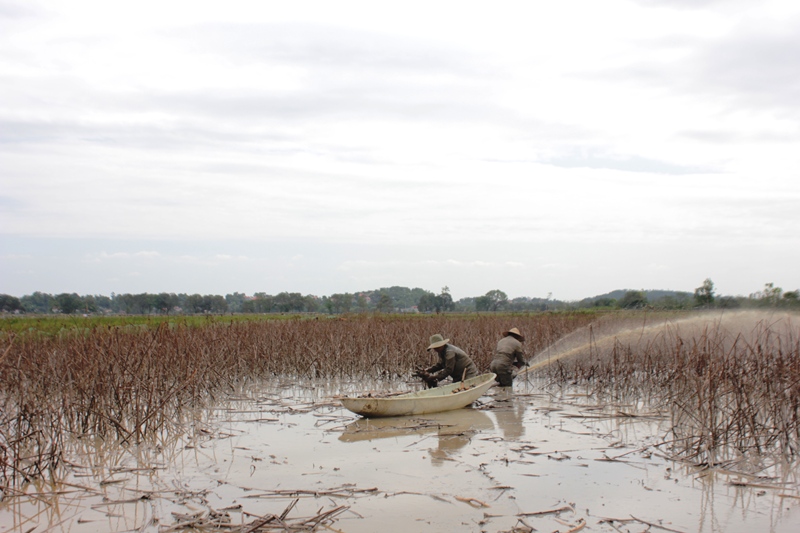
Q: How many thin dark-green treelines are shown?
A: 1